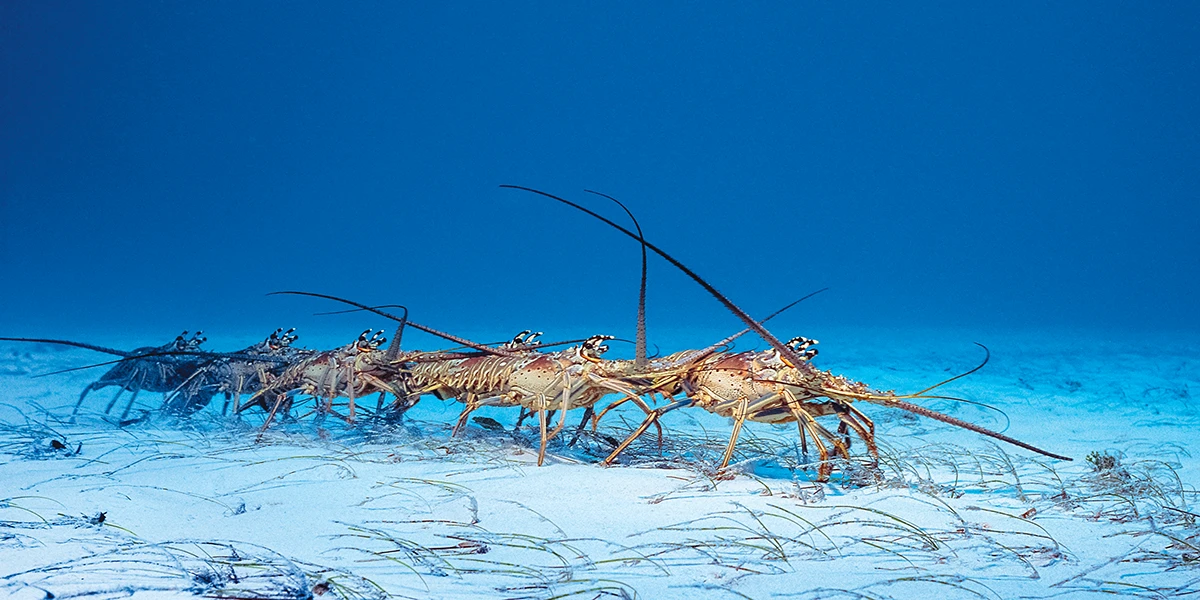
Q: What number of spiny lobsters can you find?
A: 6